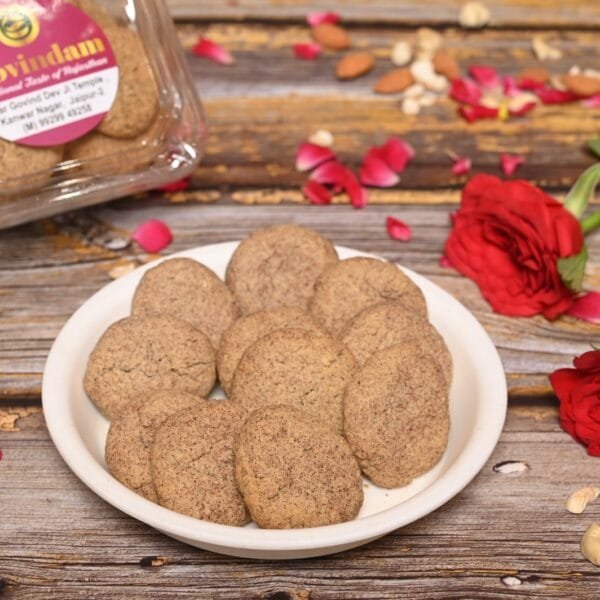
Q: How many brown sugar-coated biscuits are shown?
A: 11